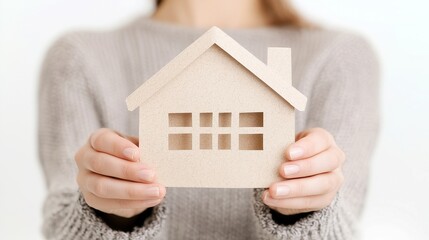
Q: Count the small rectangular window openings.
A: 8